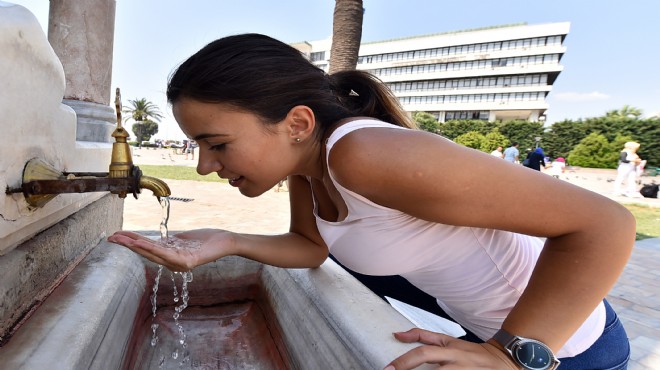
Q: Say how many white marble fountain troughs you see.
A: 1